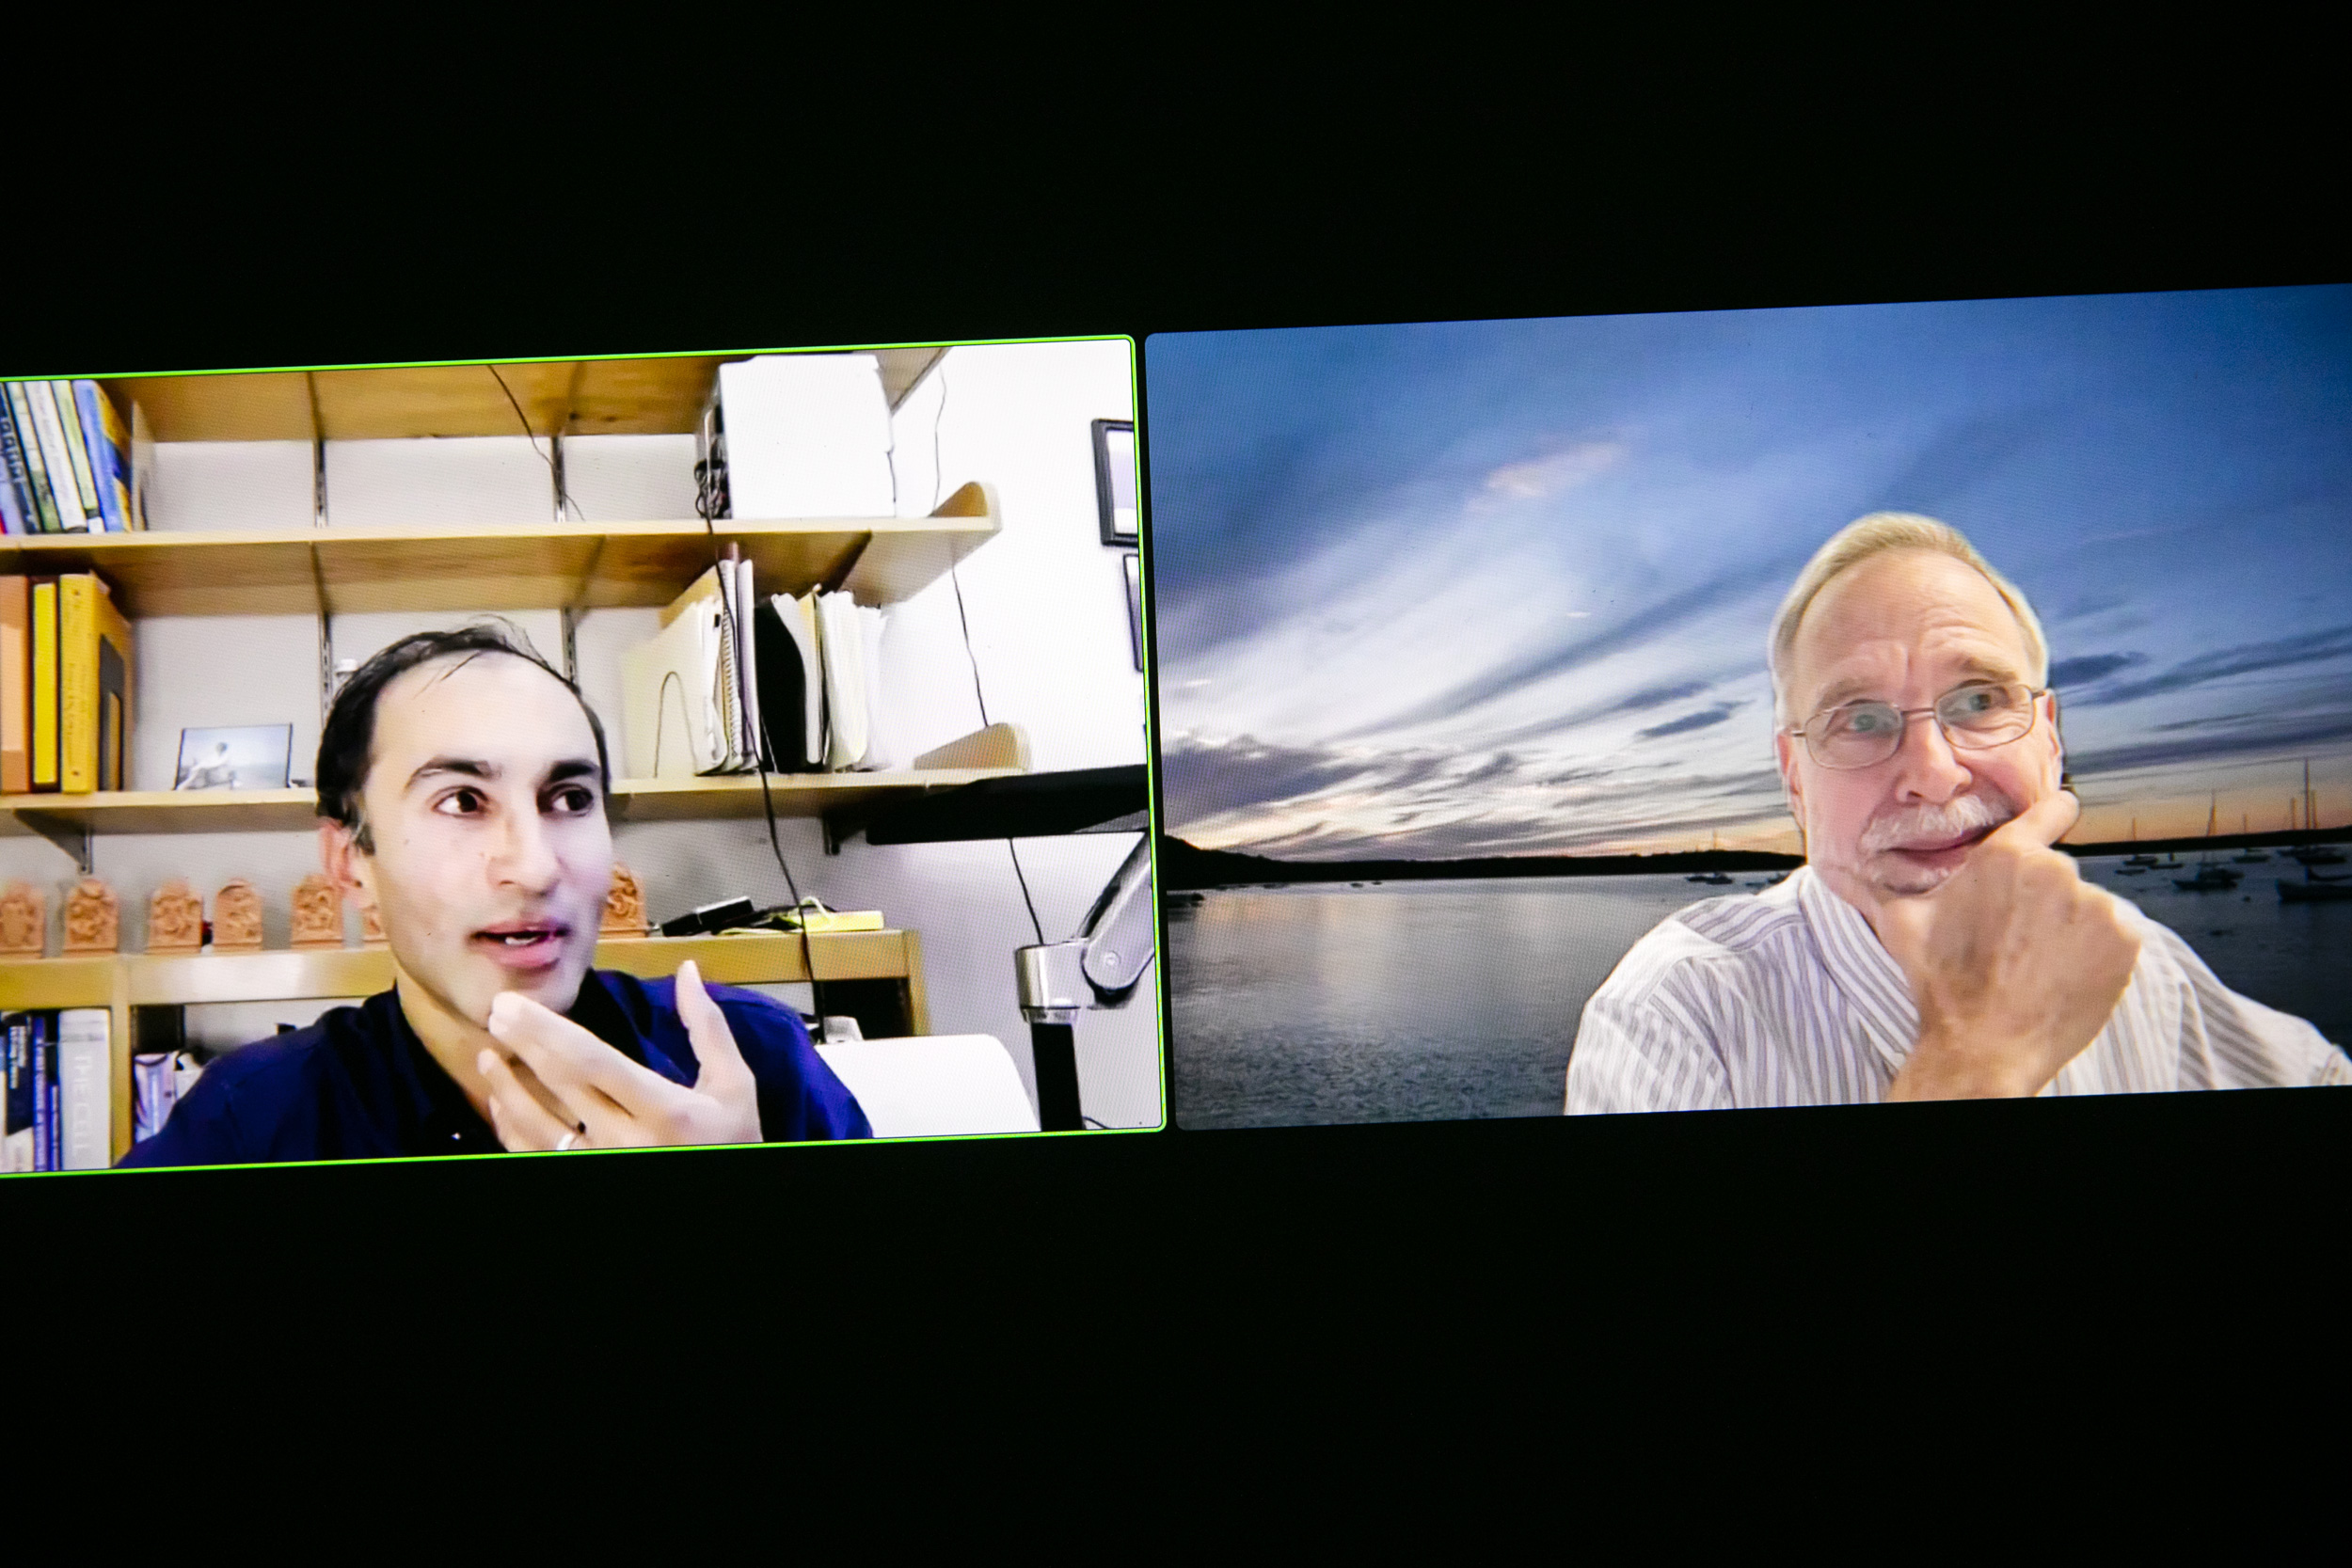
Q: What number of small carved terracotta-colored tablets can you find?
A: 7